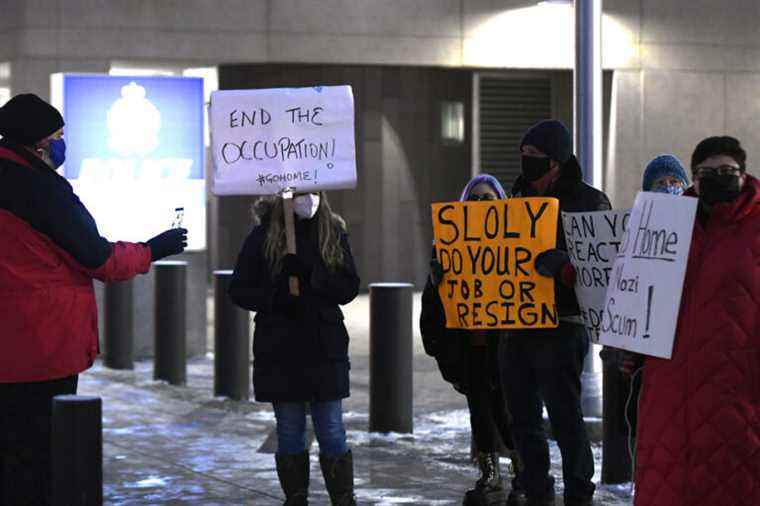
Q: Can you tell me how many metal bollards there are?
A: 6